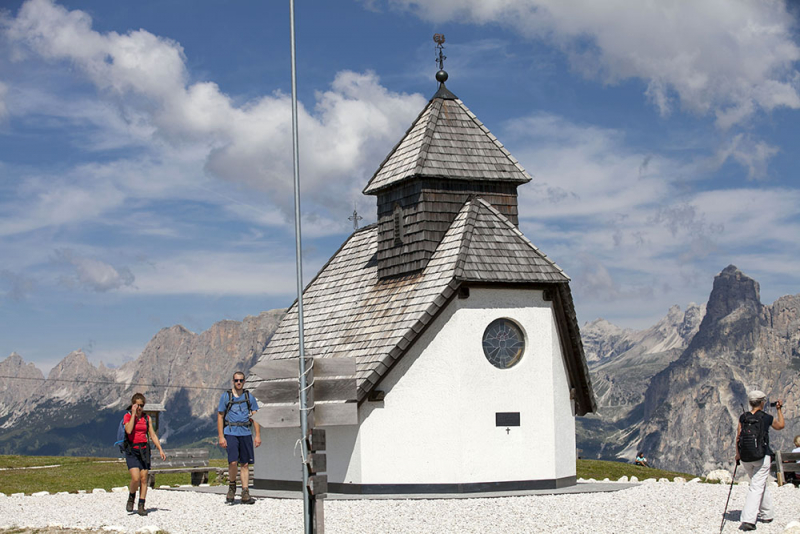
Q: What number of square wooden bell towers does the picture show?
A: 1